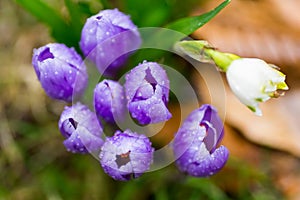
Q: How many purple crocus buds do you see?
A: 7